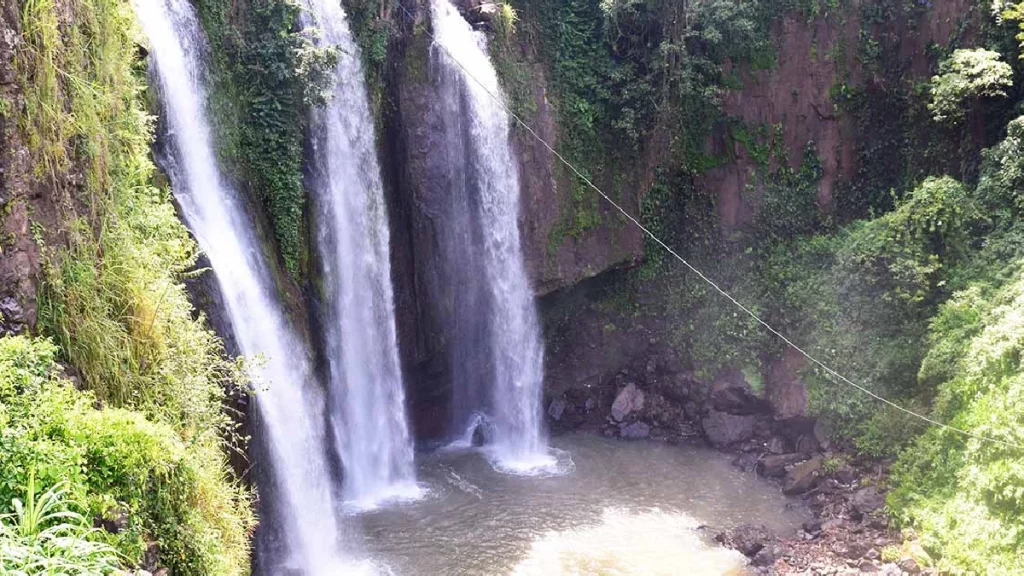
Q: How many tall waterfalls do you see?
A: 3